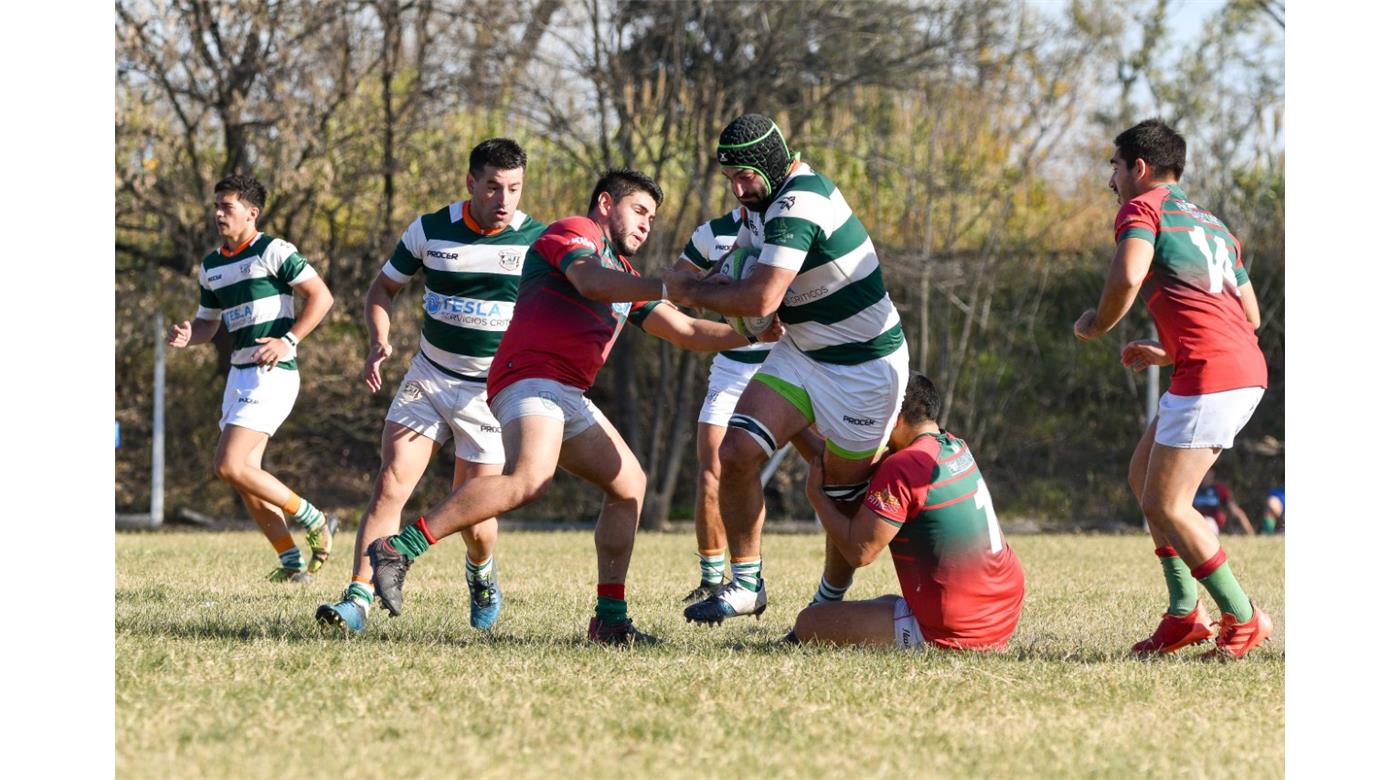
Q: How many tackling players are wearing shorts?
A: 2